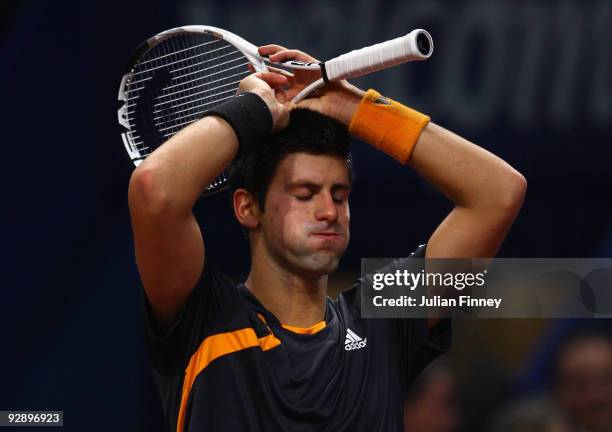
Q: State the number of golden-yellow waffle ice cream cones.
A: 0